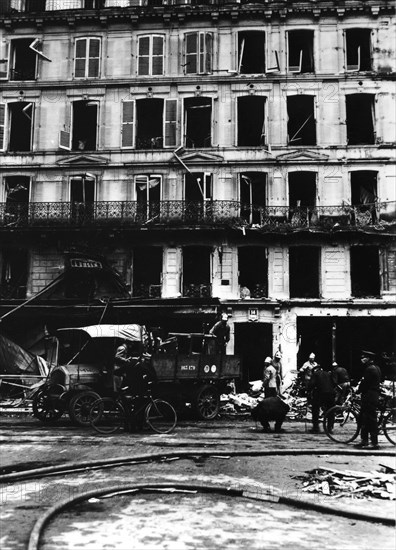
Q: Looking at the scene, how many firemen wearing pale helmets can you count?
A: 5